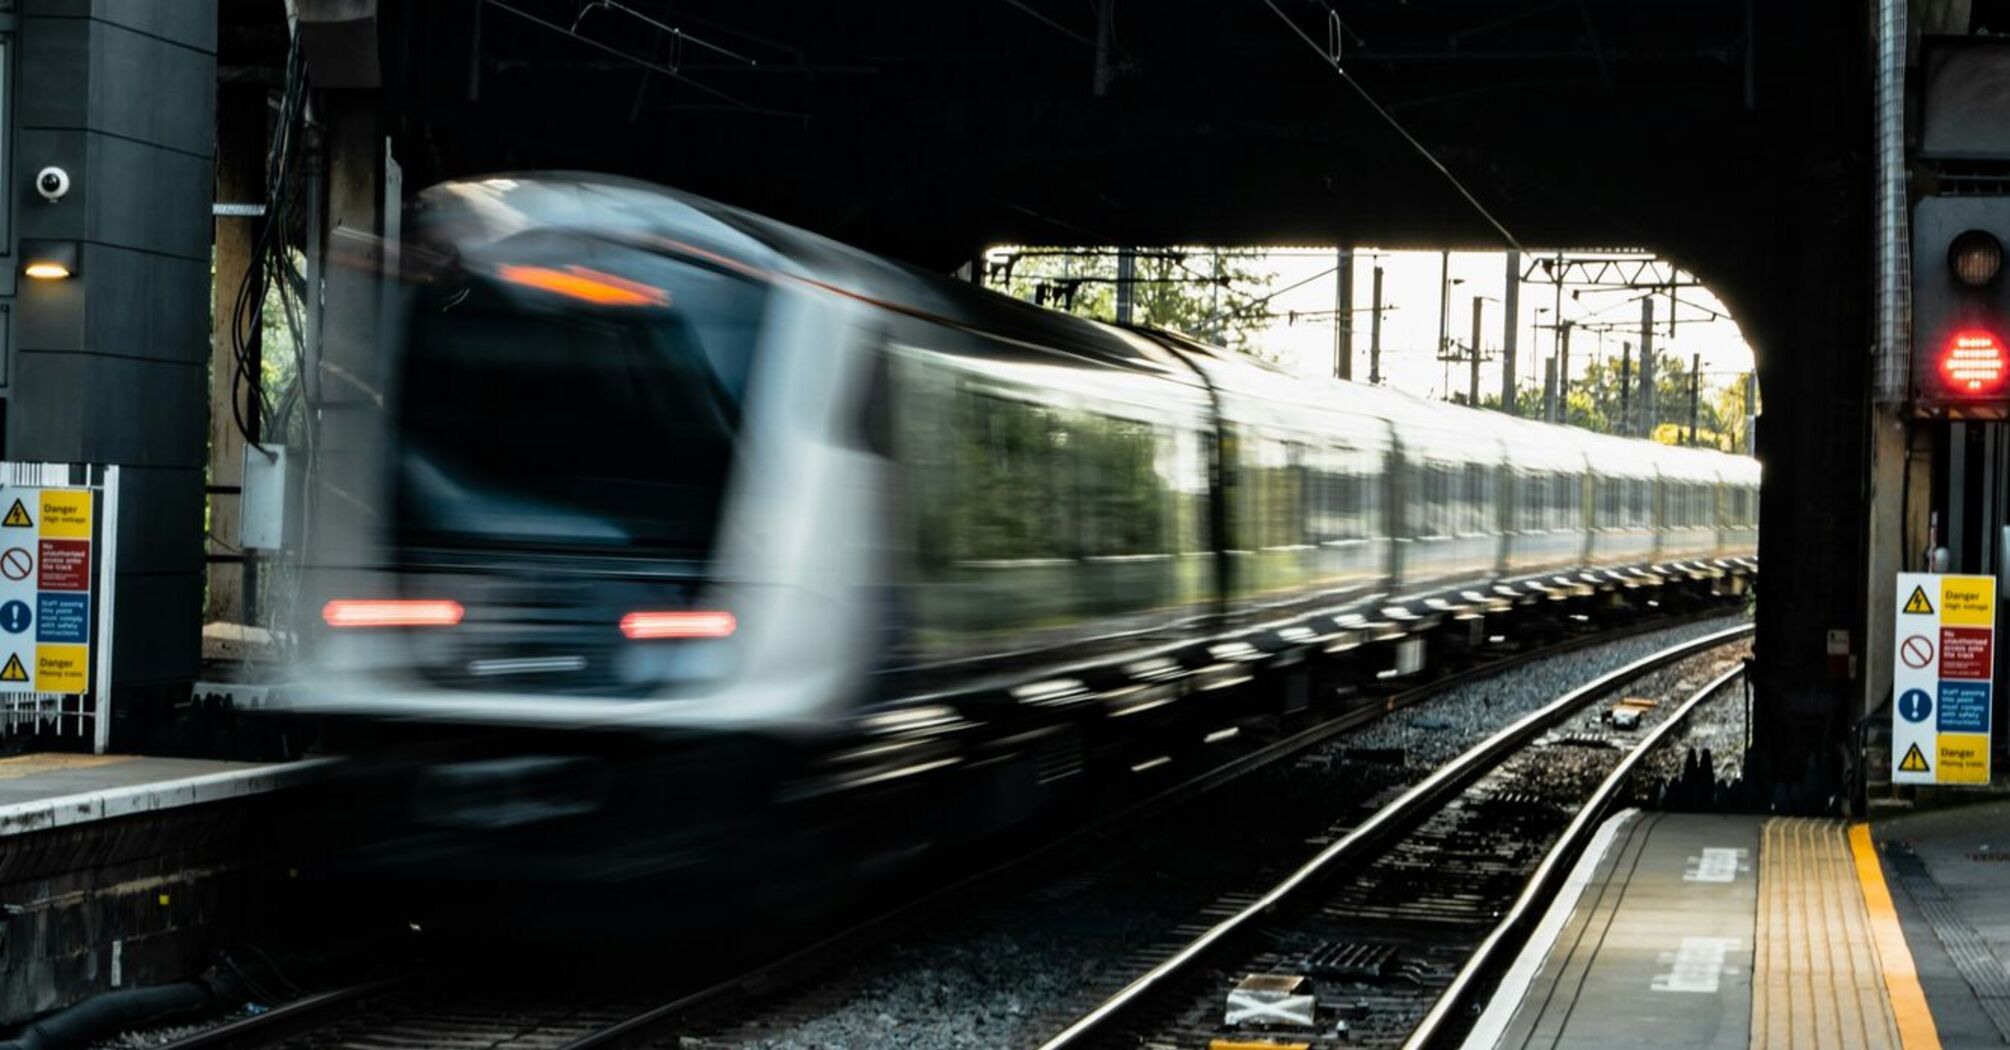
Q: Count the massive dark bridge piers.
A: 1